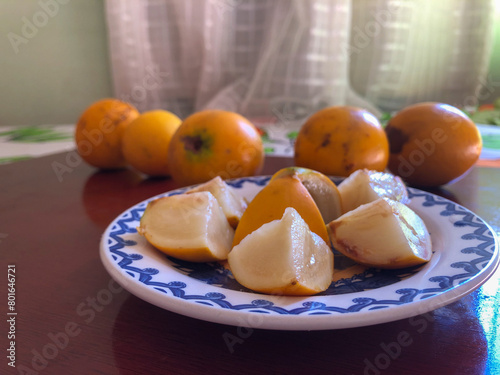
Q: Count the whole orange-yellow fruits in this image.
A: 5